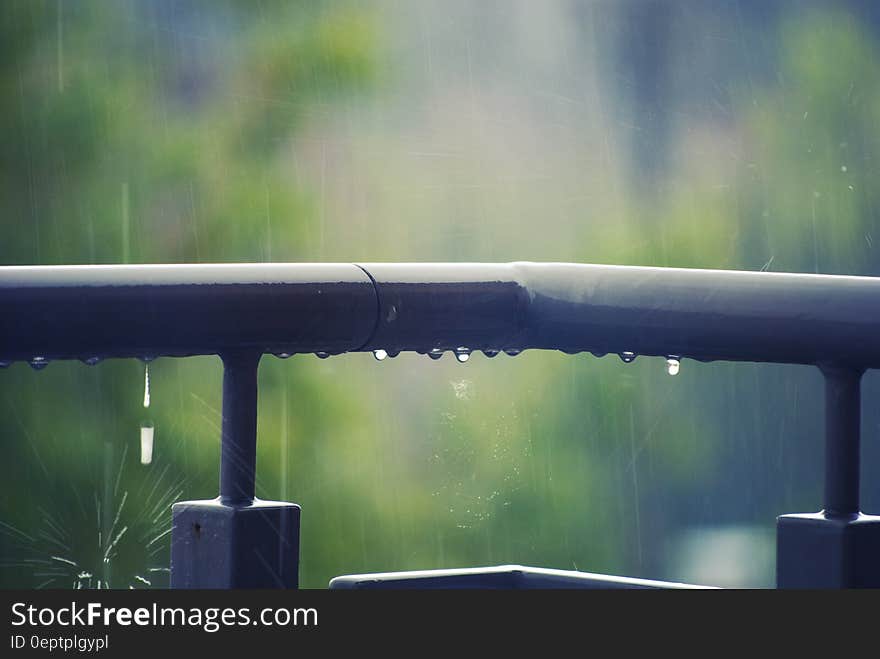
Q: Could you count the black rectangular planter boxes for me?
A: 0